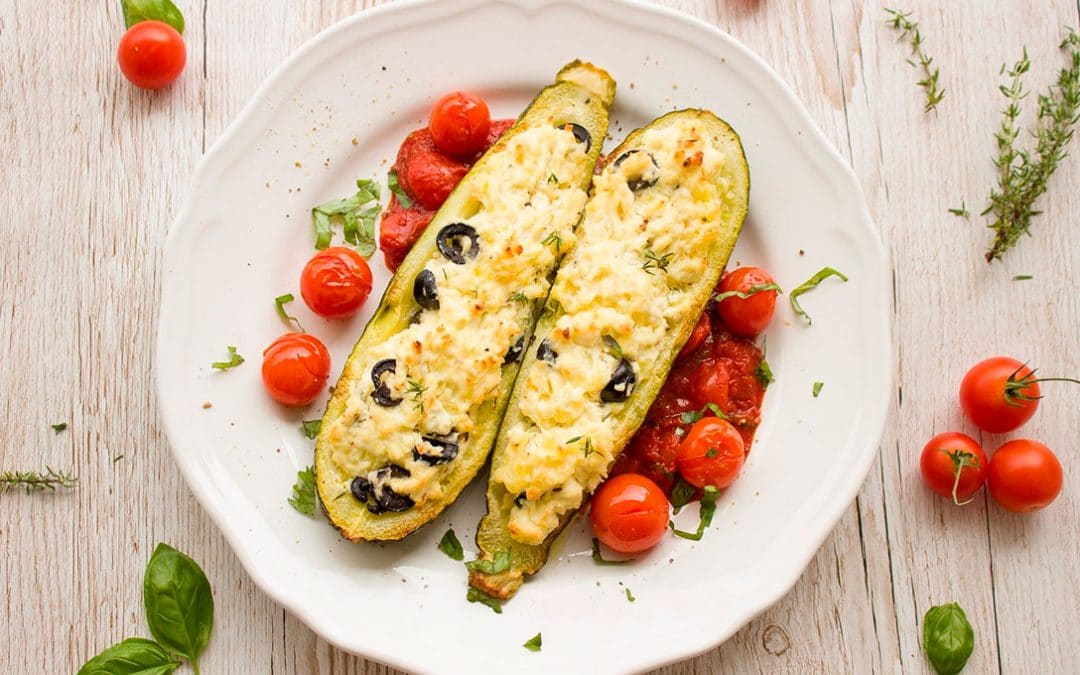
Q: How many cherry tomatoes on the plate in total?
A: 6